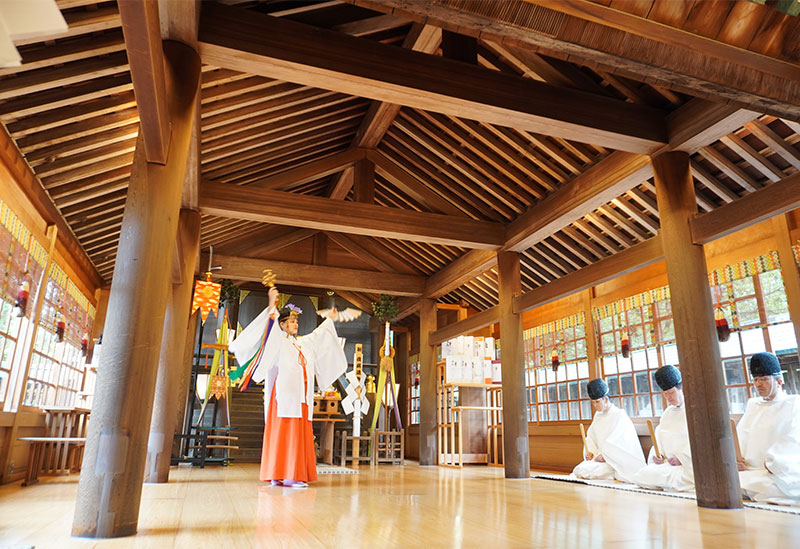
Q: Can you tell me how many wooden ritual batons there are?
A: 3